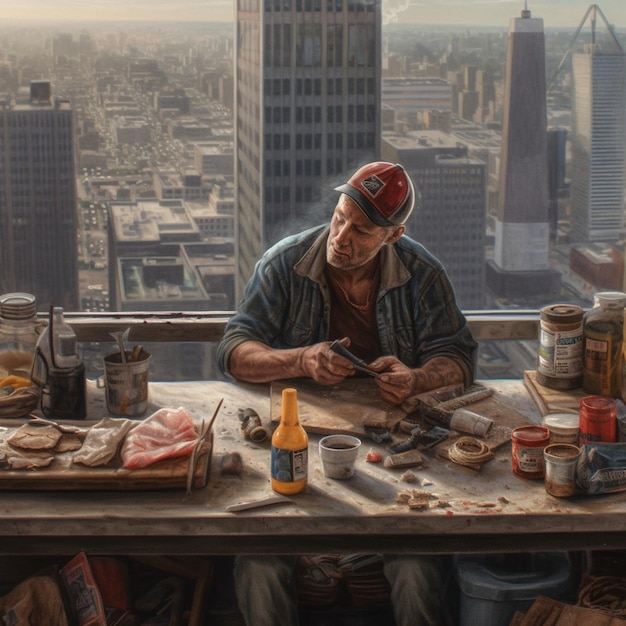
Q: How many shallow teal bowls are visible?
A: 0